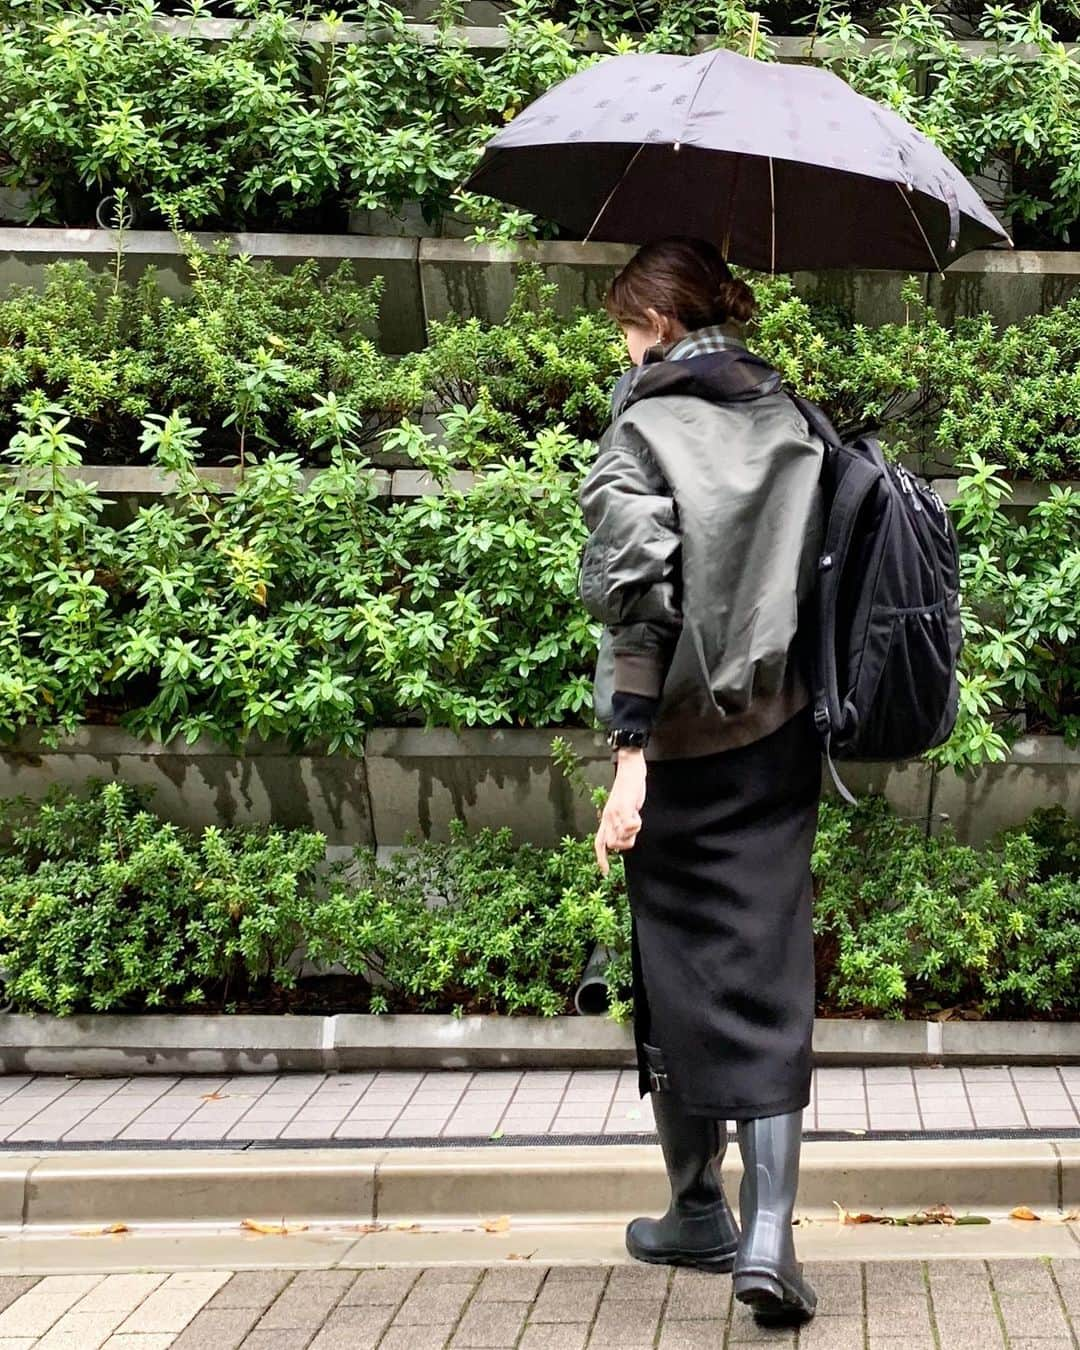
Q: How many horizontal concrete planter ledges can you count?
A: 5